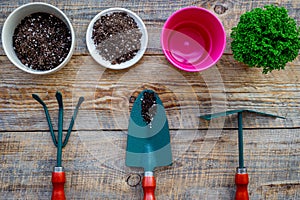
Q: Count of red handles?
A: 3